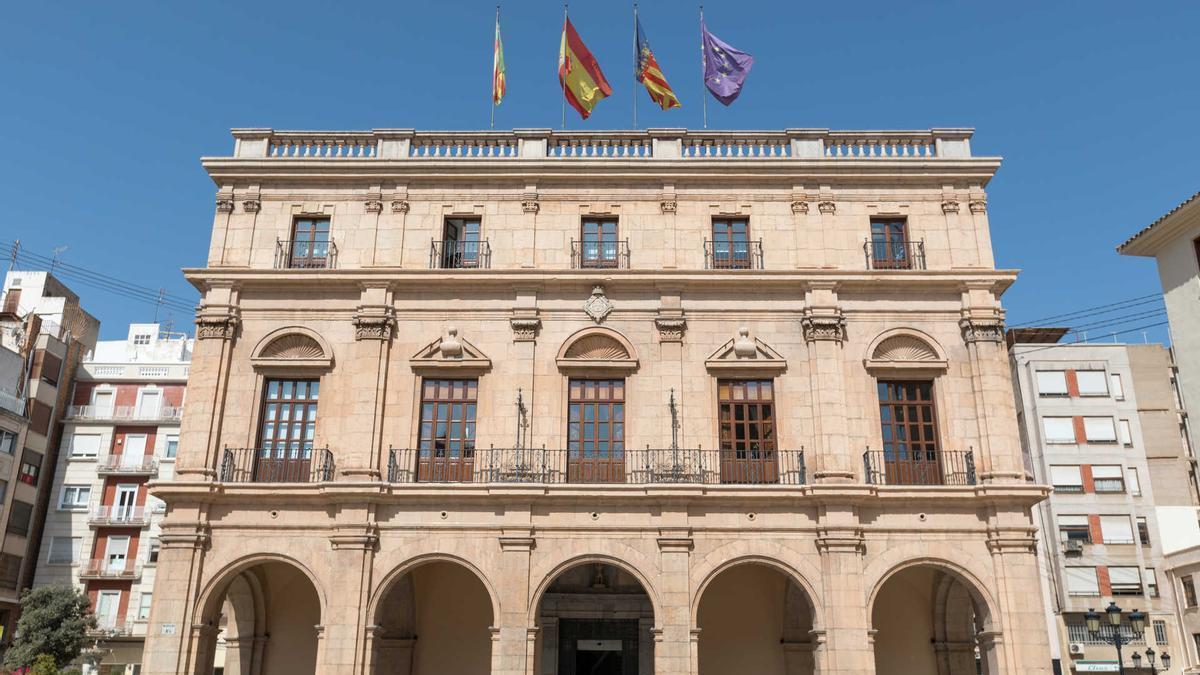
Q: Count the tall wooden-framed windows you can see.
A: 5